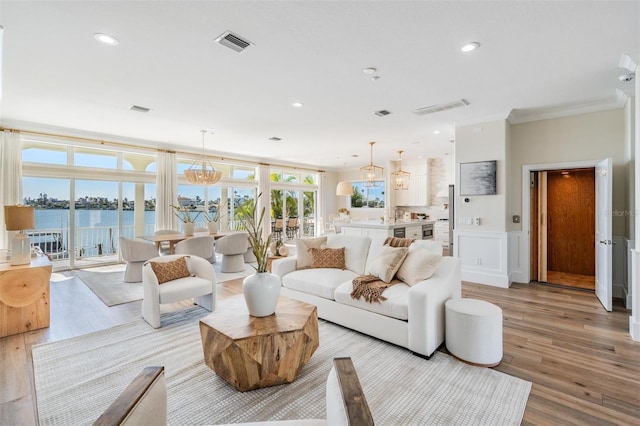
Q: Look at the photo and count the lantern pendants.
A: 2